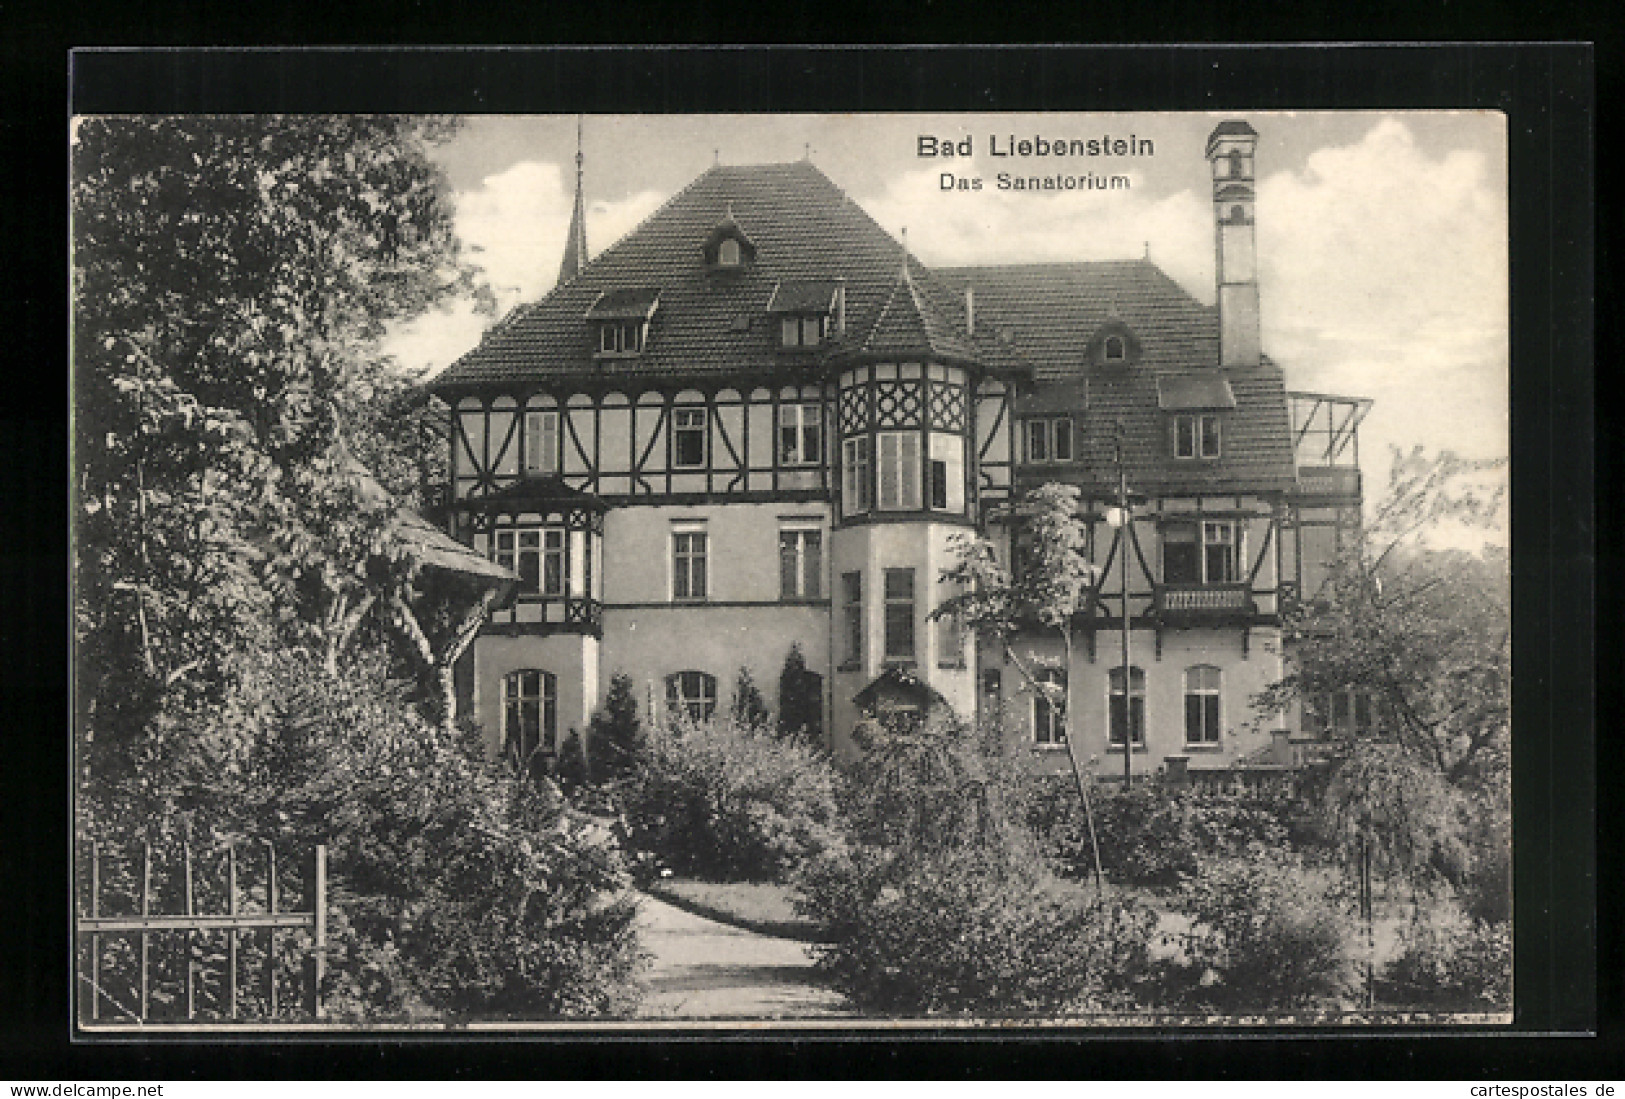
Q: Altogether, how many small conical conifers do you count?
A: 4